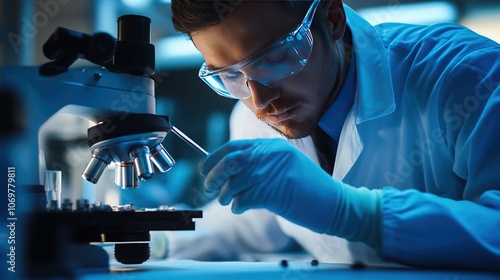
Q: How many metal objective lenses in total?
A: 4